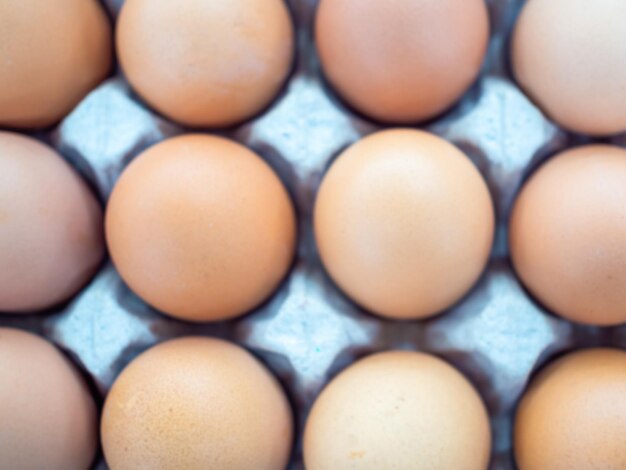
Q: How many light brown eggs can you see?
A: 12